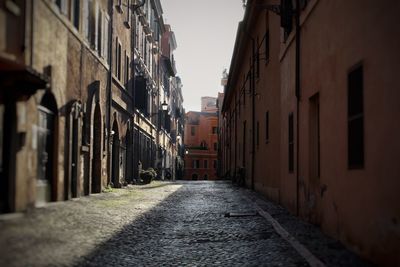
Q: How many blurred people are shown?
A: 0